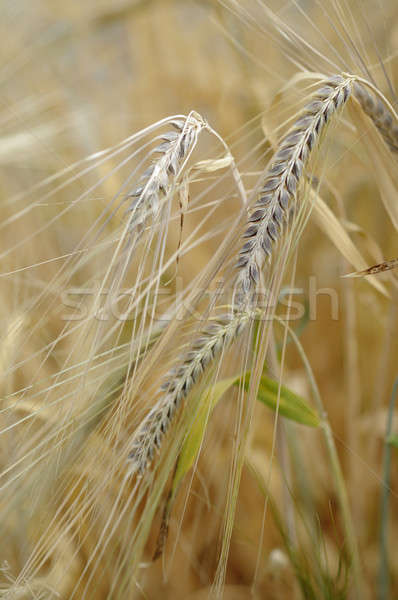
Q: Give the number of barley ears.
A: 4